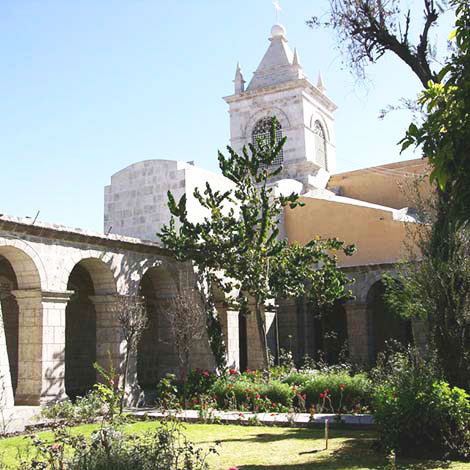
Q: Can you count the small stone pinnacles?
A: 3